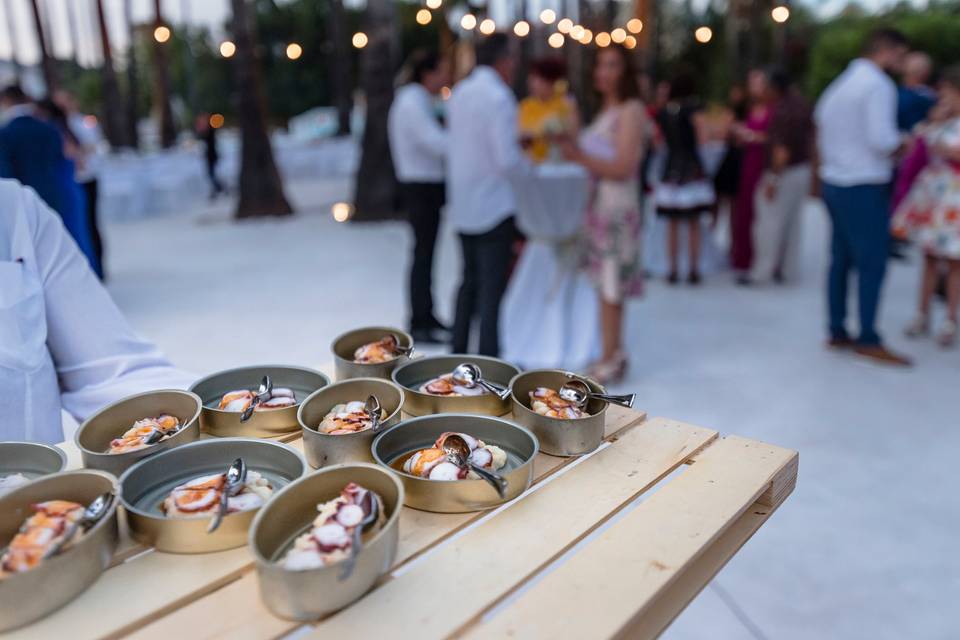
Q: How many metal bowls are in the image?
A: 11